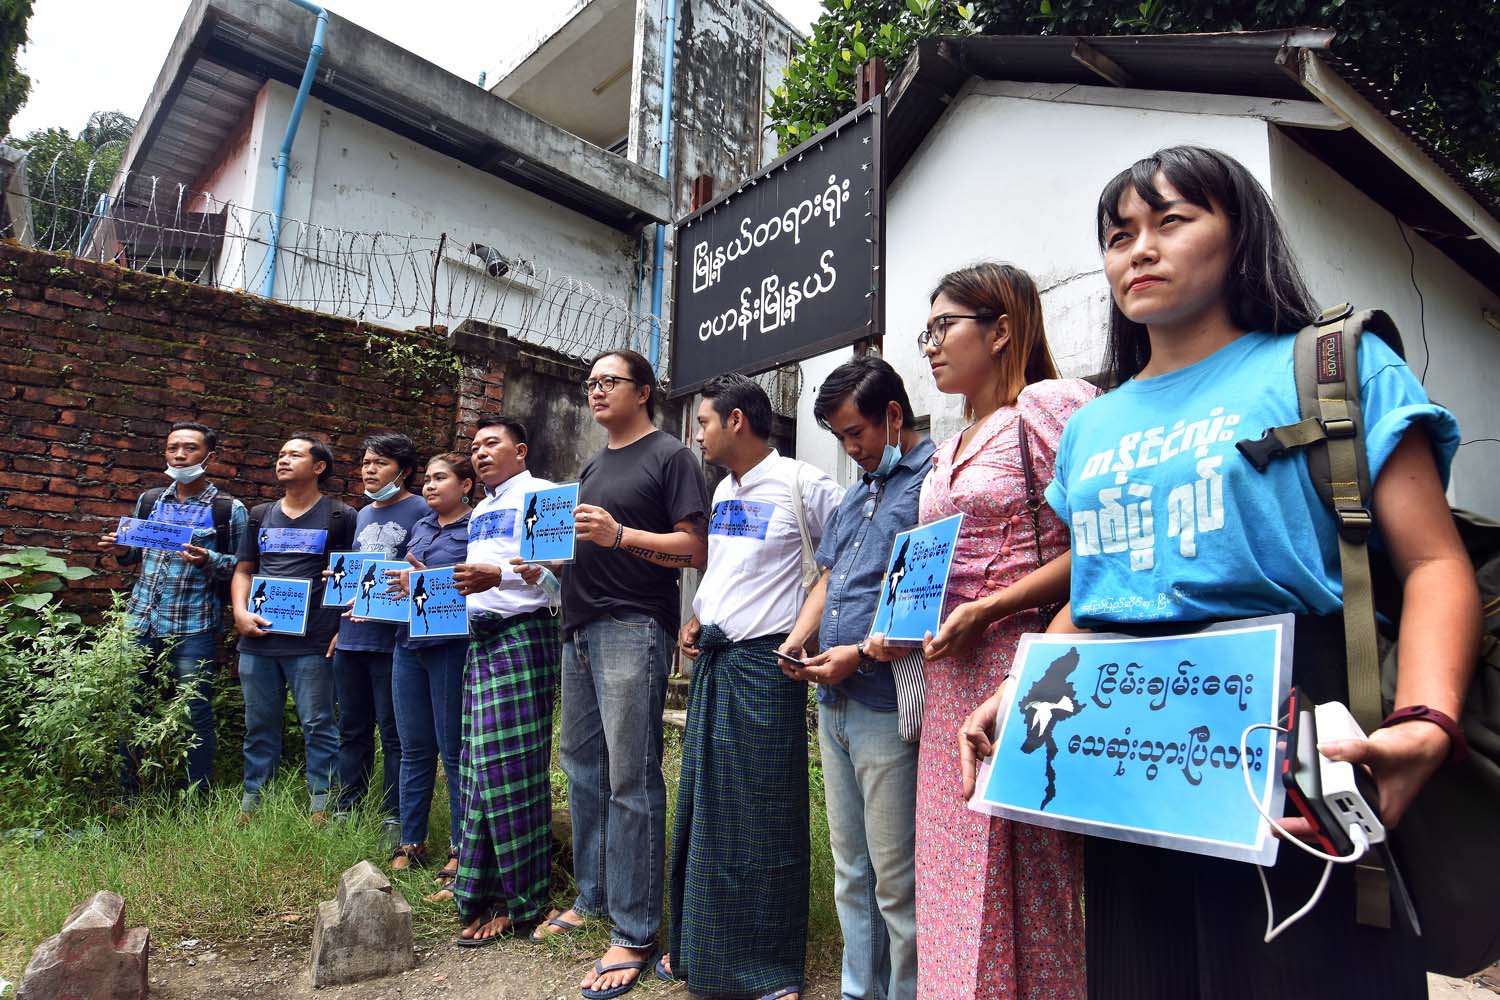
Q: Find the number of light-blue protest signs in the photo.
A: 7